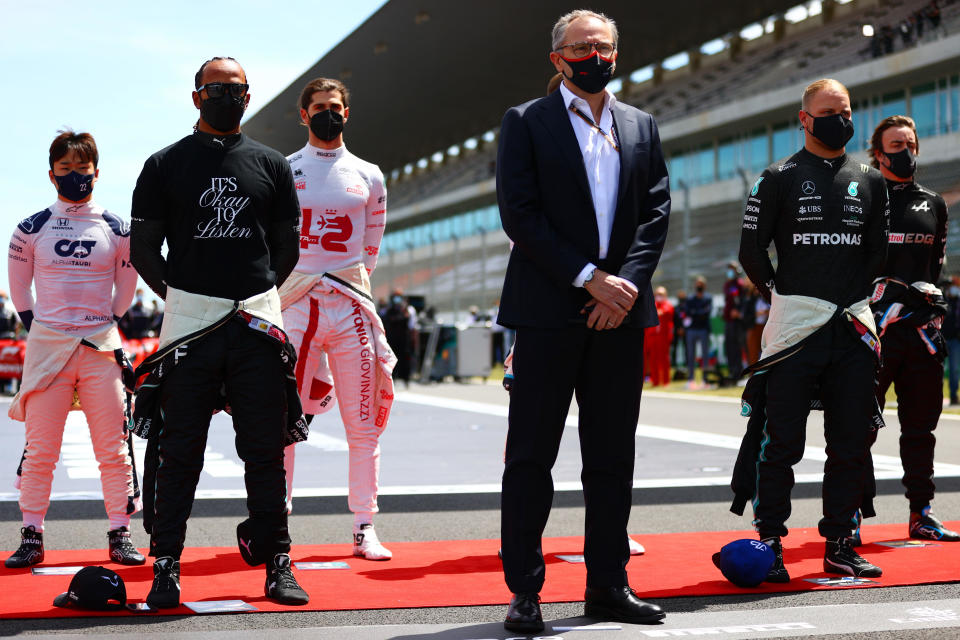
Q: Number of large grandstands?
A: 1